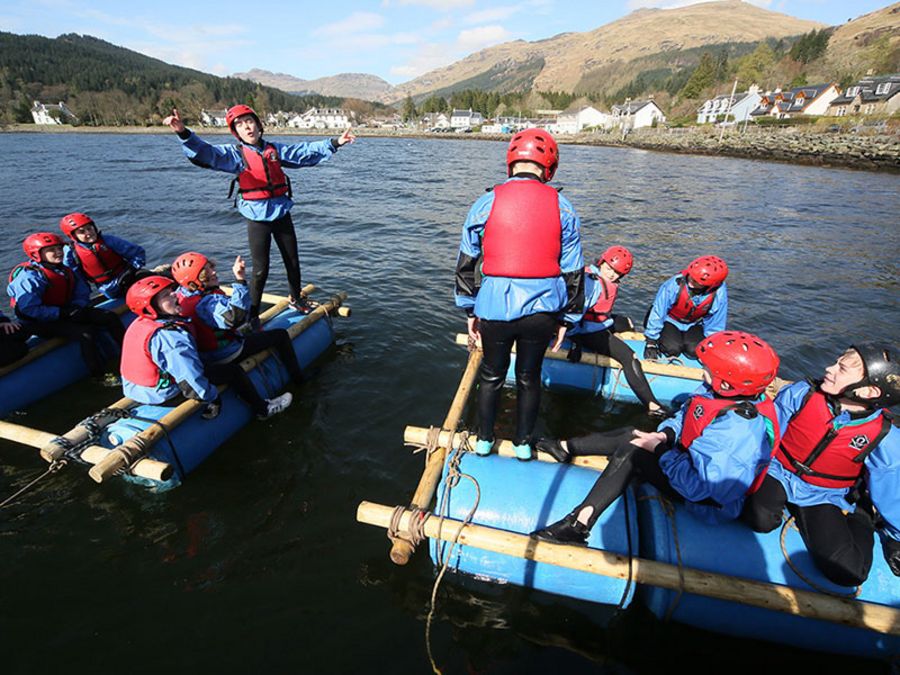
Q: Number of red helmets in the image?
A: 9